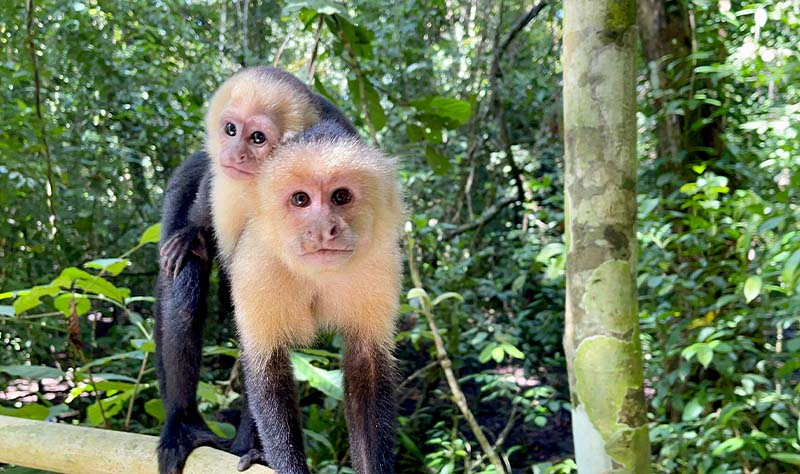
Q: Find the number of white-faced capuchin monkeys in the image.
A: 2